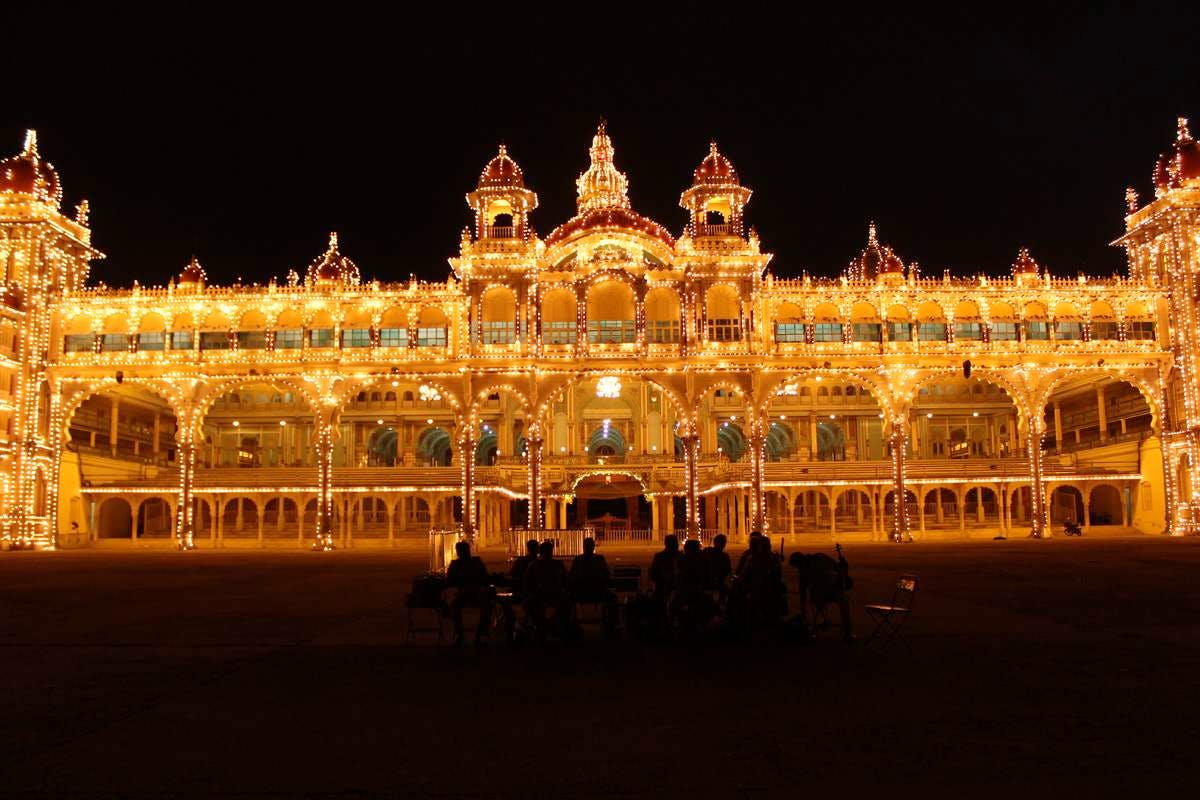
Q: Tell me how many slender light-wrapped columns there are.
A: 8